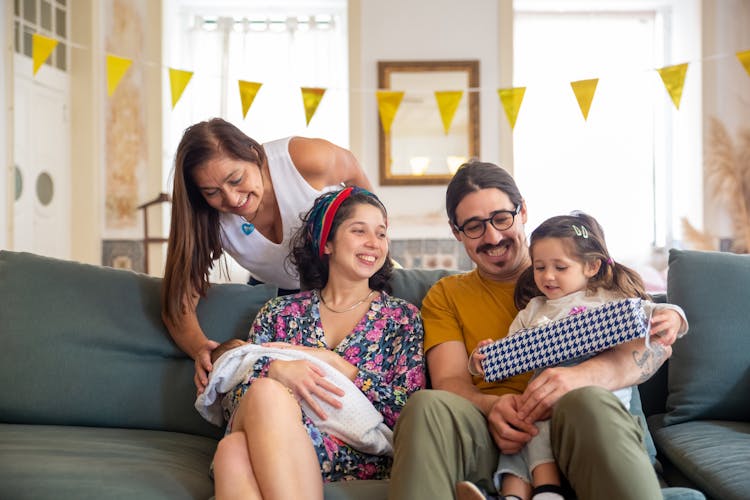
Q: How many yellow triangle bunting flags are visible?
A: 11